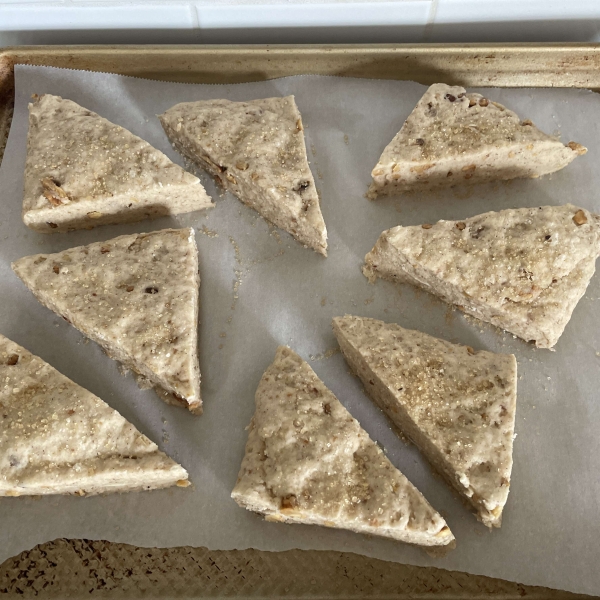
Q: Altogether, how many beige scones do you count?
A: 8